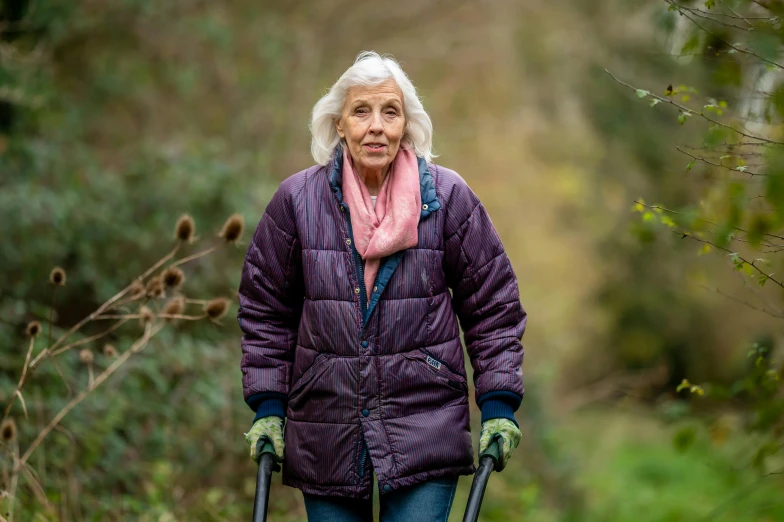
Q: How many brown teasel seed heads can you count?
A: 13